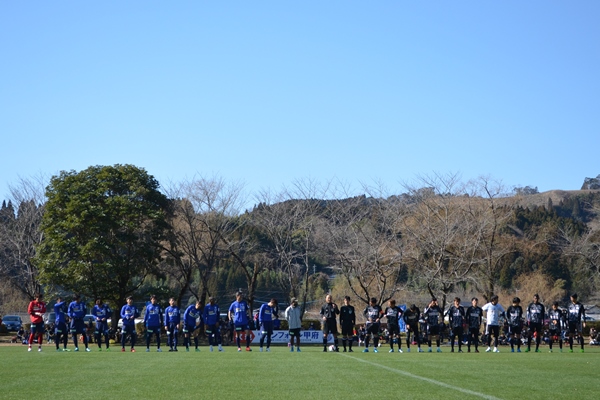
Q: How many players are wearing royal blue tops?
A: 10